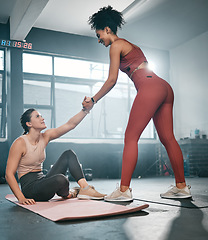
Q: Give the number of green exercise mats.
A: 0